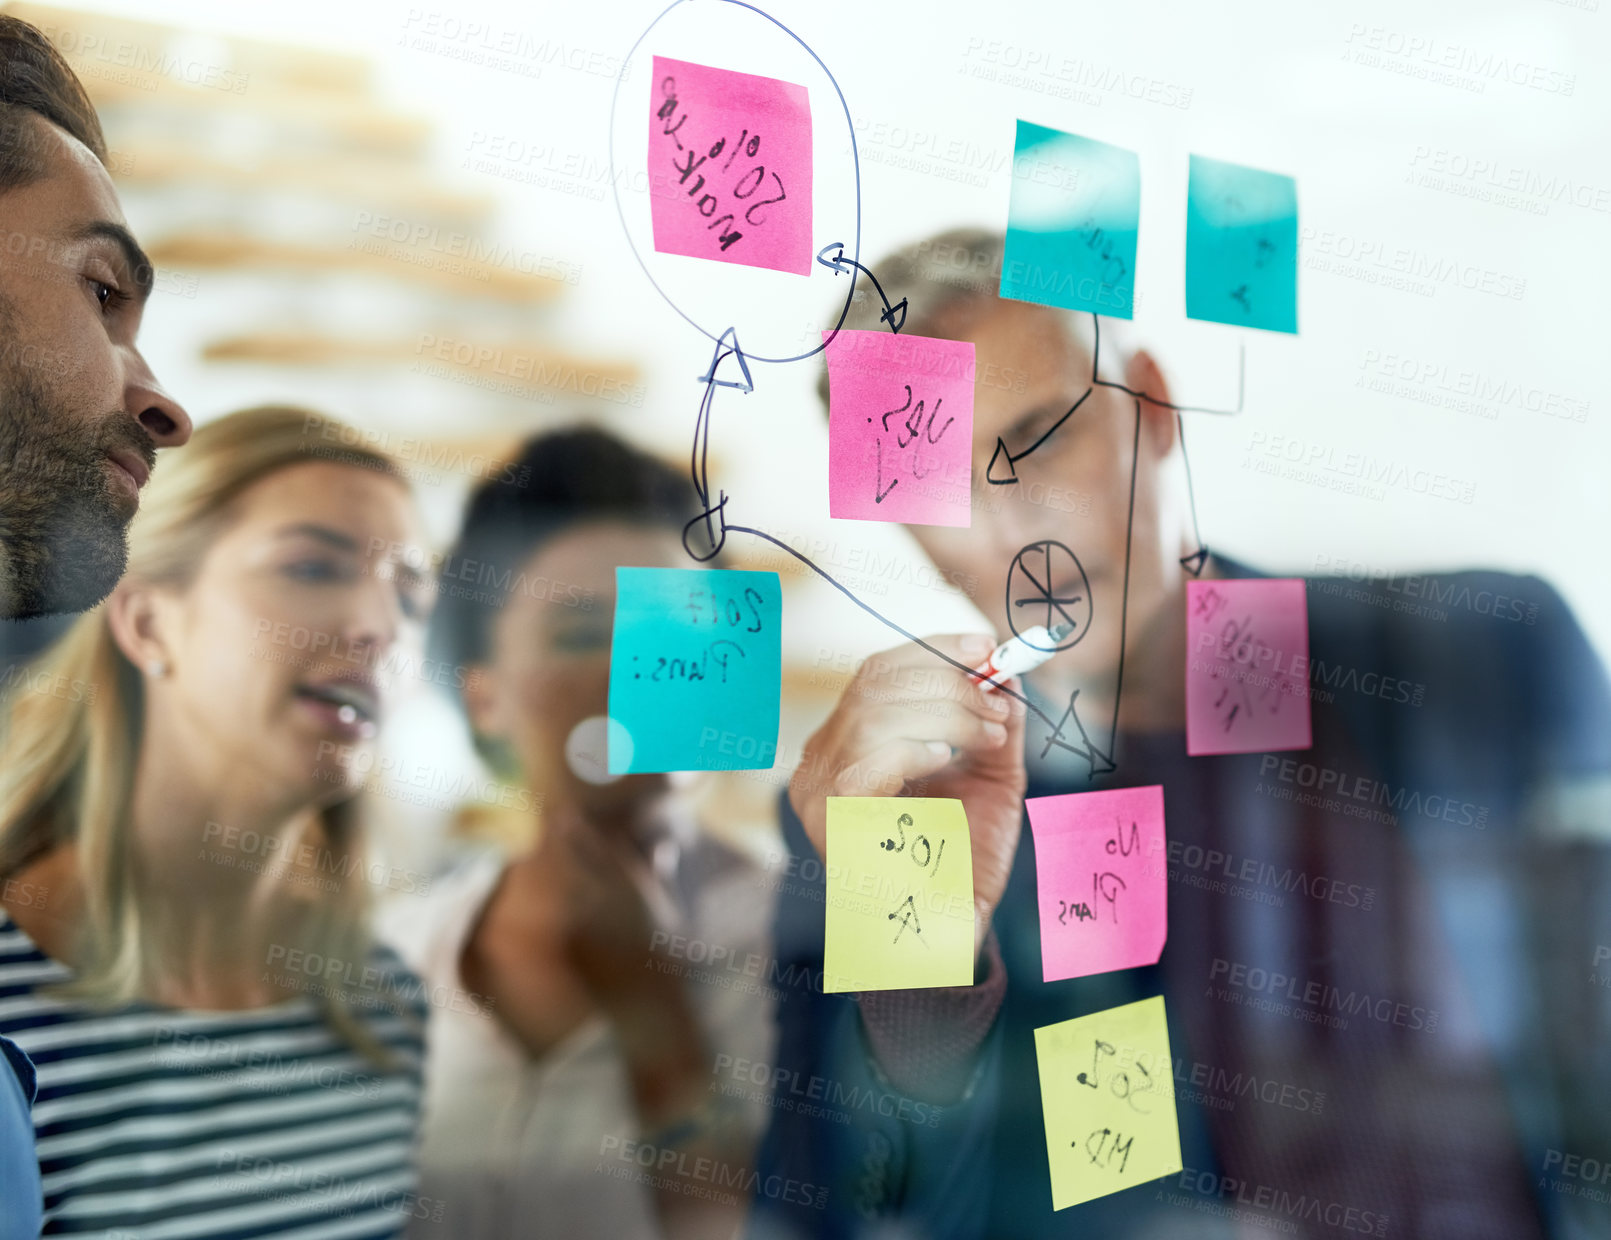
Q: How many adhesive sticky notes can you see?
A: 9